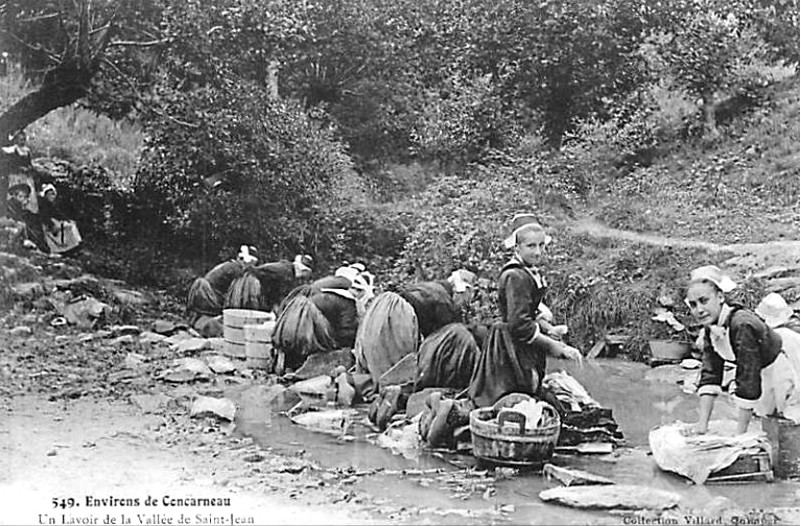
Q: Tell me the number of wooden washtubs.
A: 3